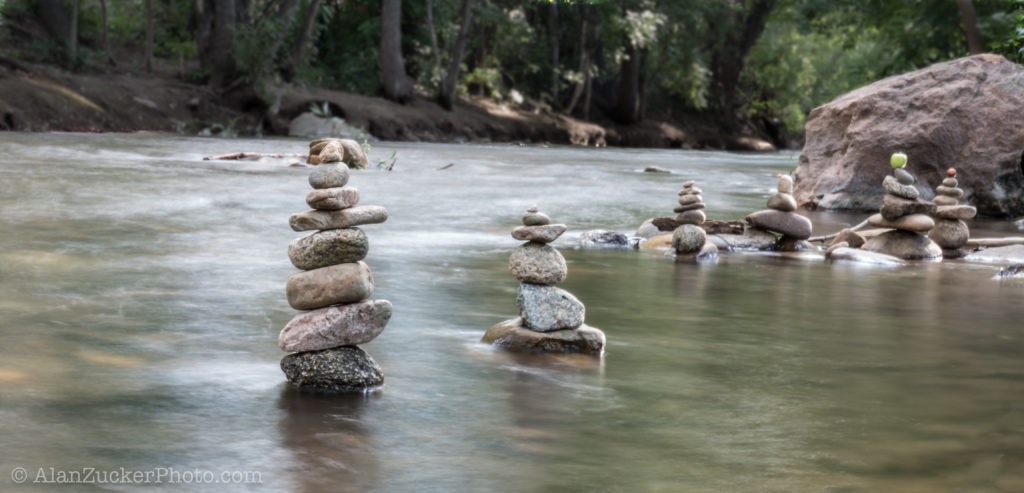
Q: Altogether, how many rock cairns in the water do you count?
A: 6